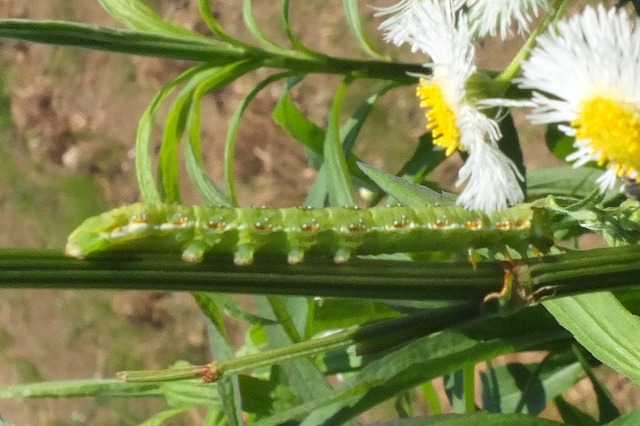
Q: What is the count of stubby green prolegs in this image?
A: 4